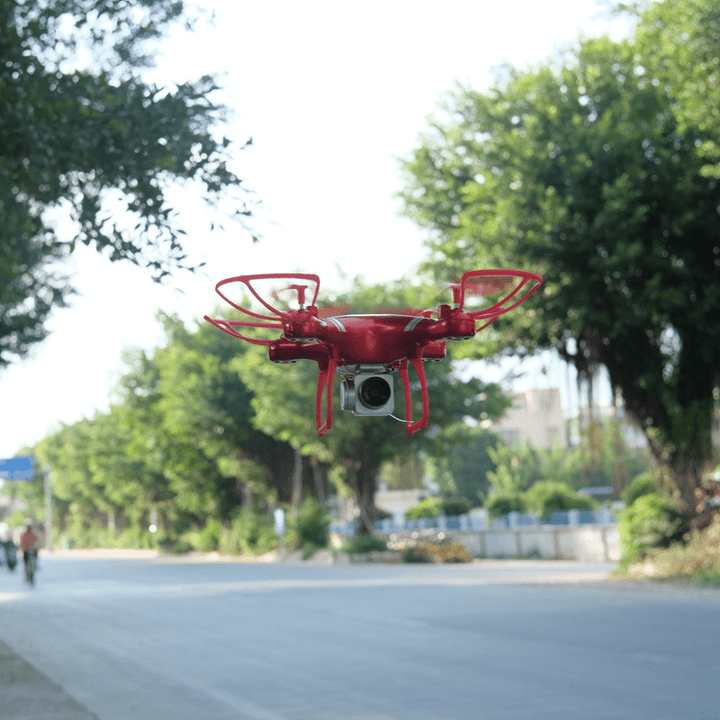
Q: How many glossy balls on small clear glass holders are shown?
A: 0